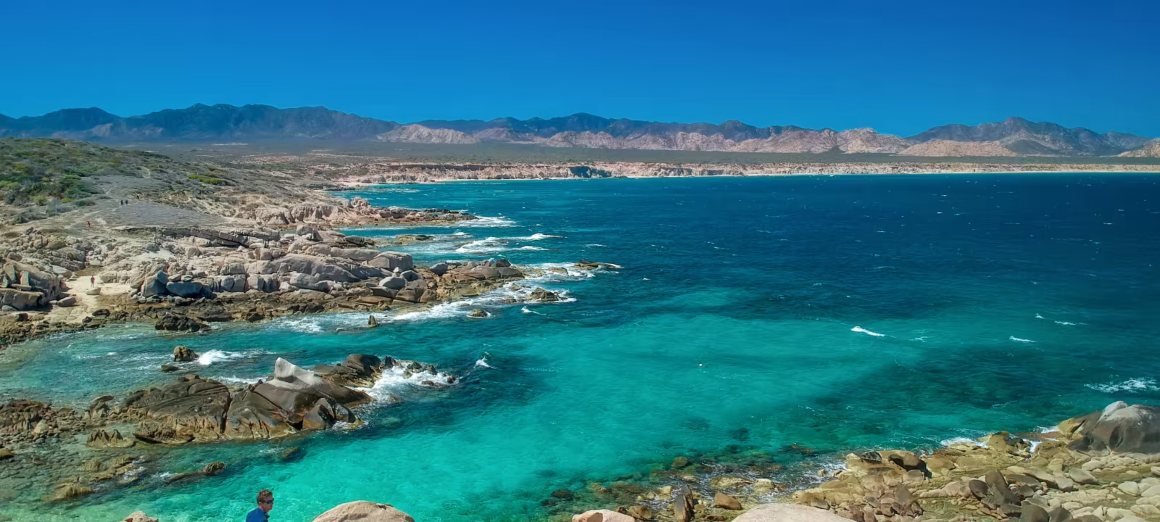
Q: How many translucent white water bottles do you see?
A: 0